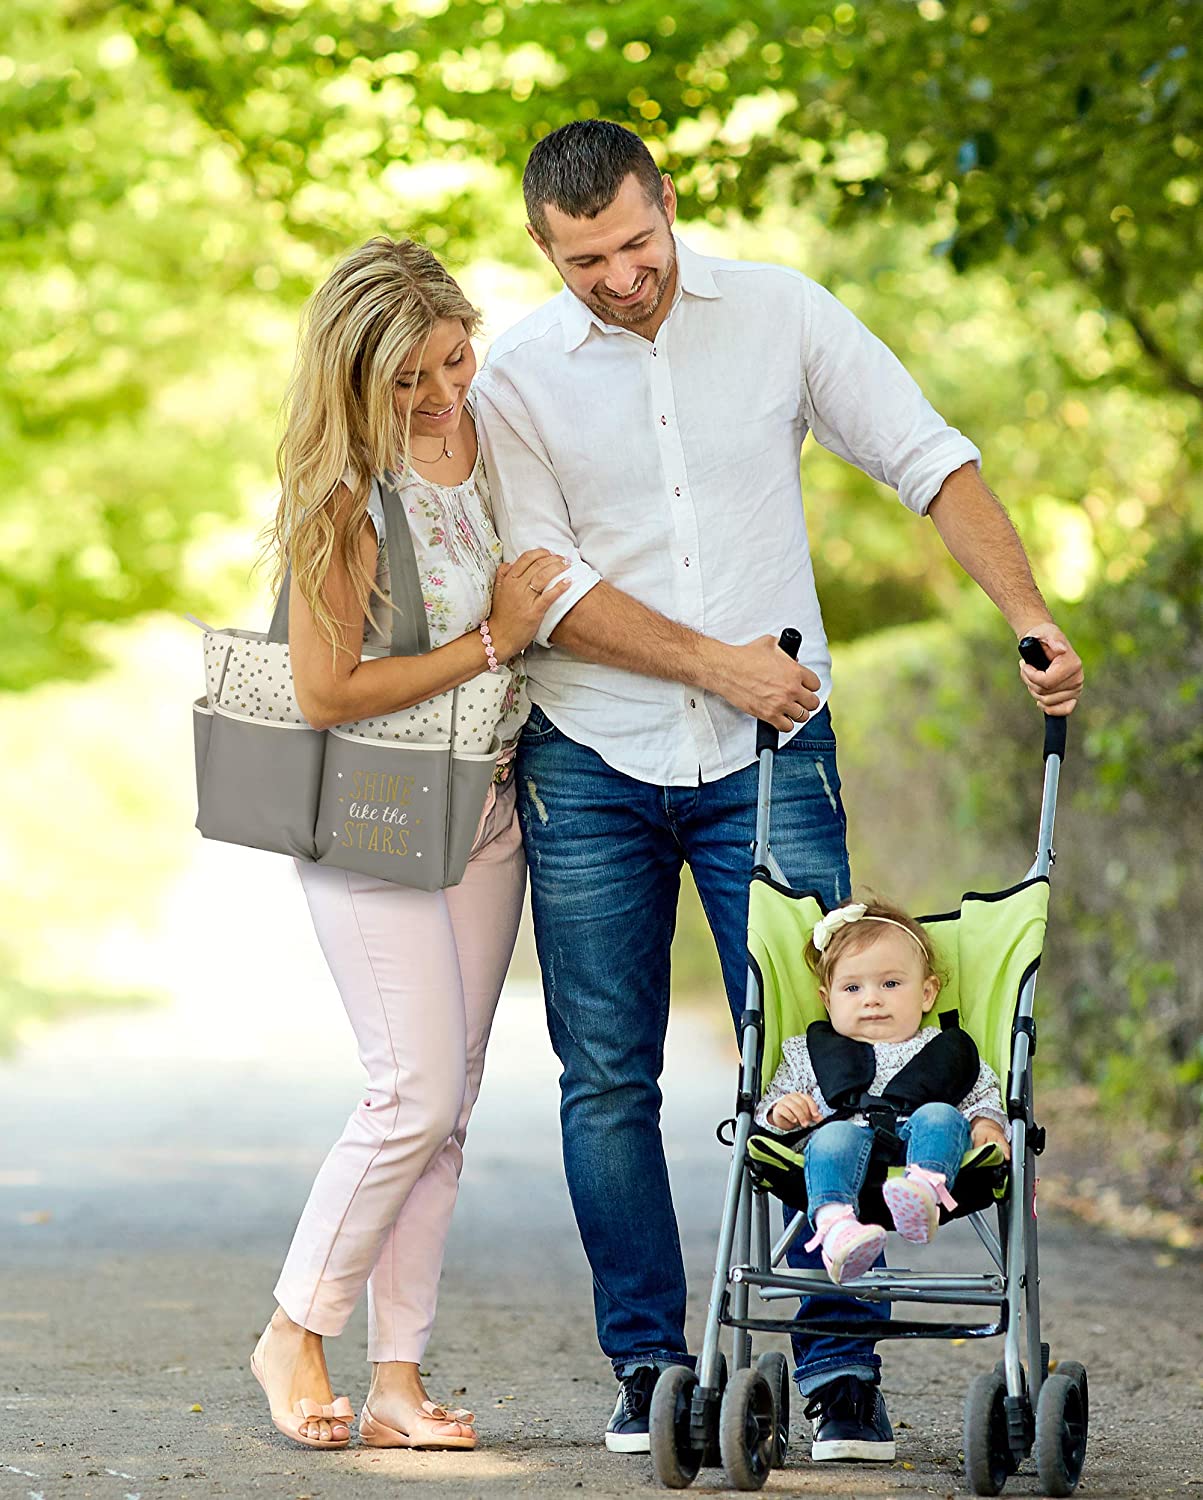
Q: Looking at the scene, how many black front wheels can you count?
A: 4